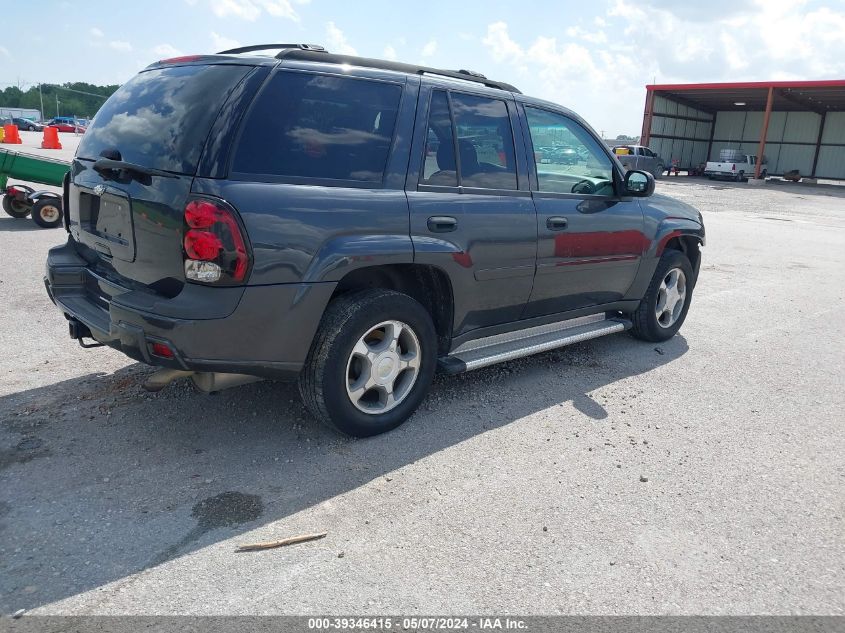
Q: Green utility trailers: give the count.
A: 1